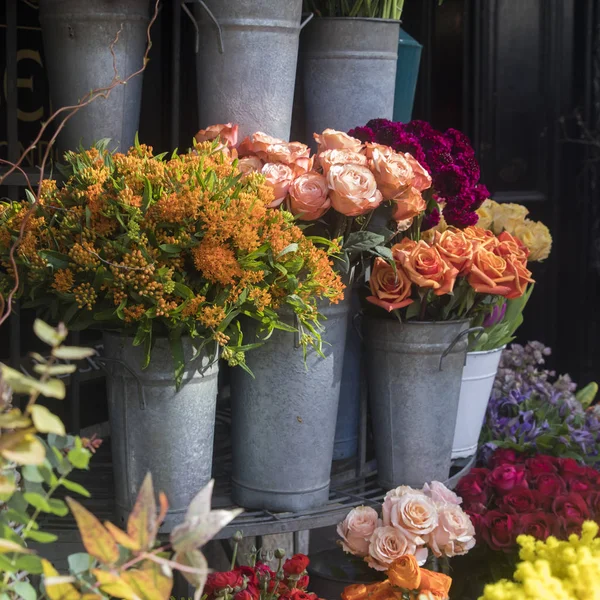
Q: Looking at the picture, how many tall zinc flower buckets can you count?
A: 6